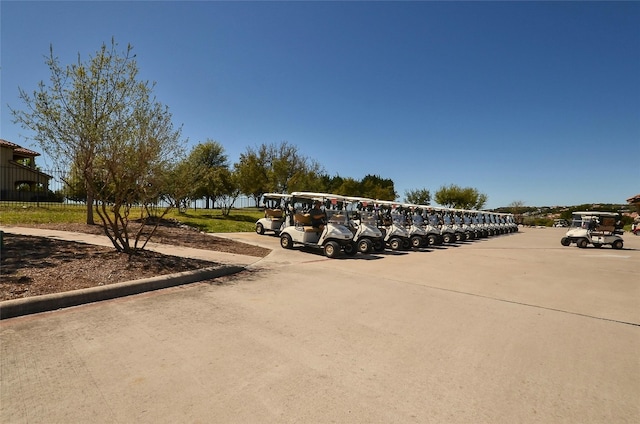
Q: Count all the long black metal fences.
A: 1